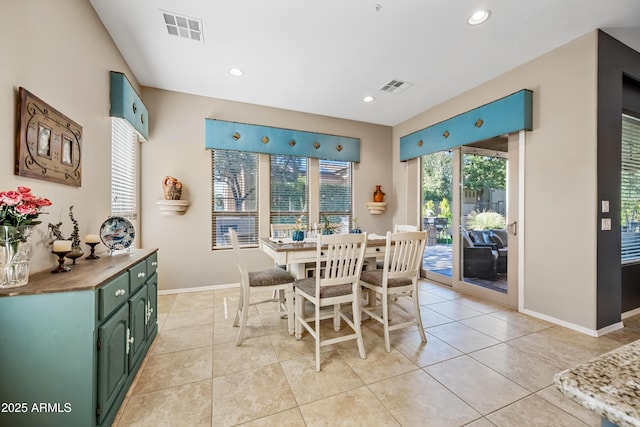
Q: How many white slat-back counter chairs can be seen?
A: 6